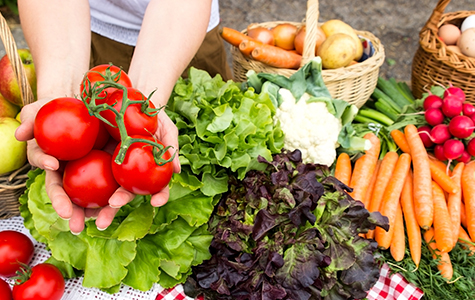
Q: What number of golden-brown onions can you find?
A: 3